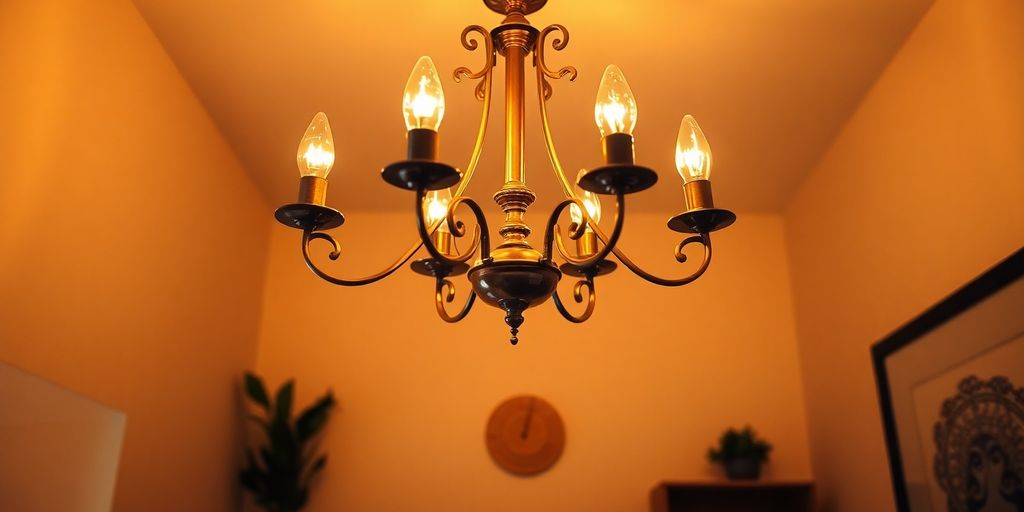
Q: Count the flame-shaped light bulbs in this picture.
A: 6